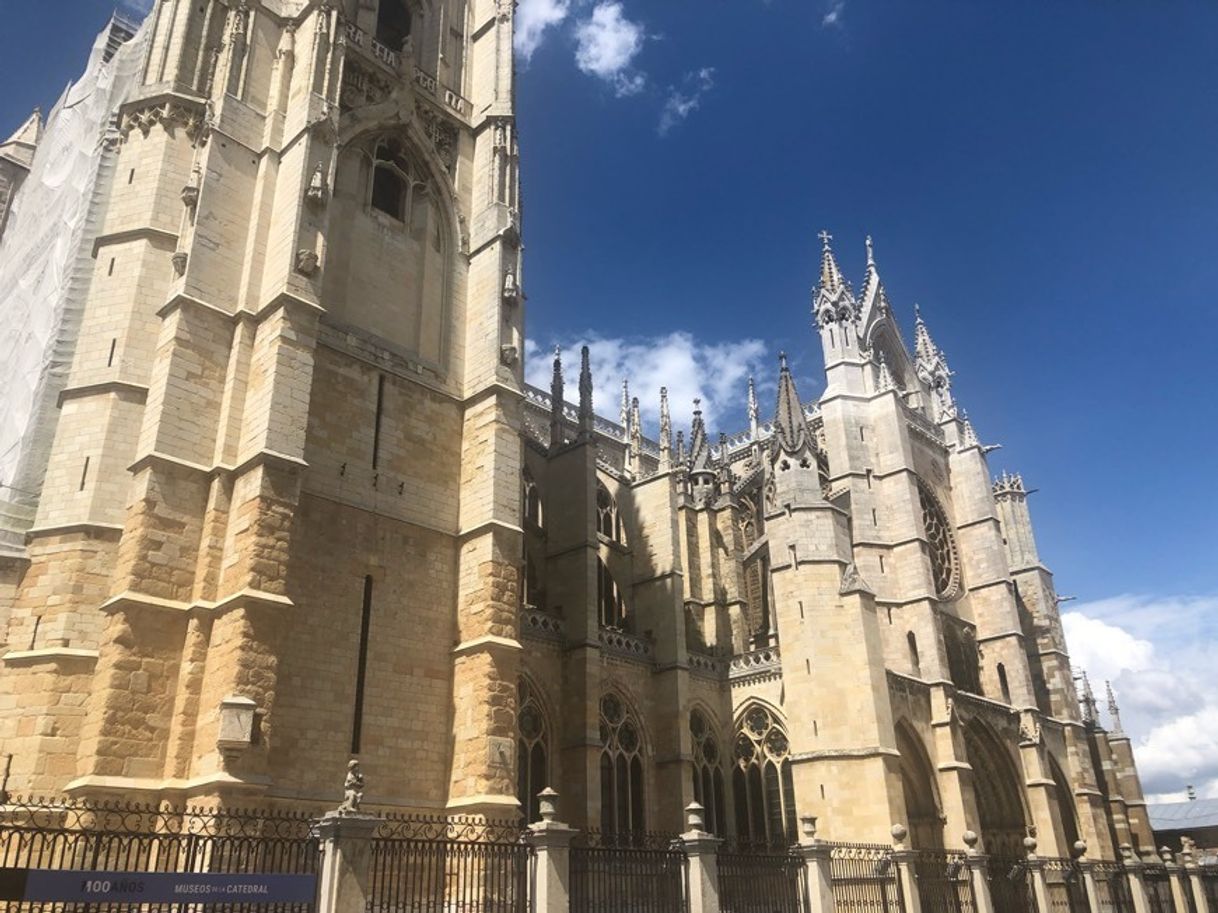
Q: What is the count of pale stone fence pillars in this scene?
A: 11